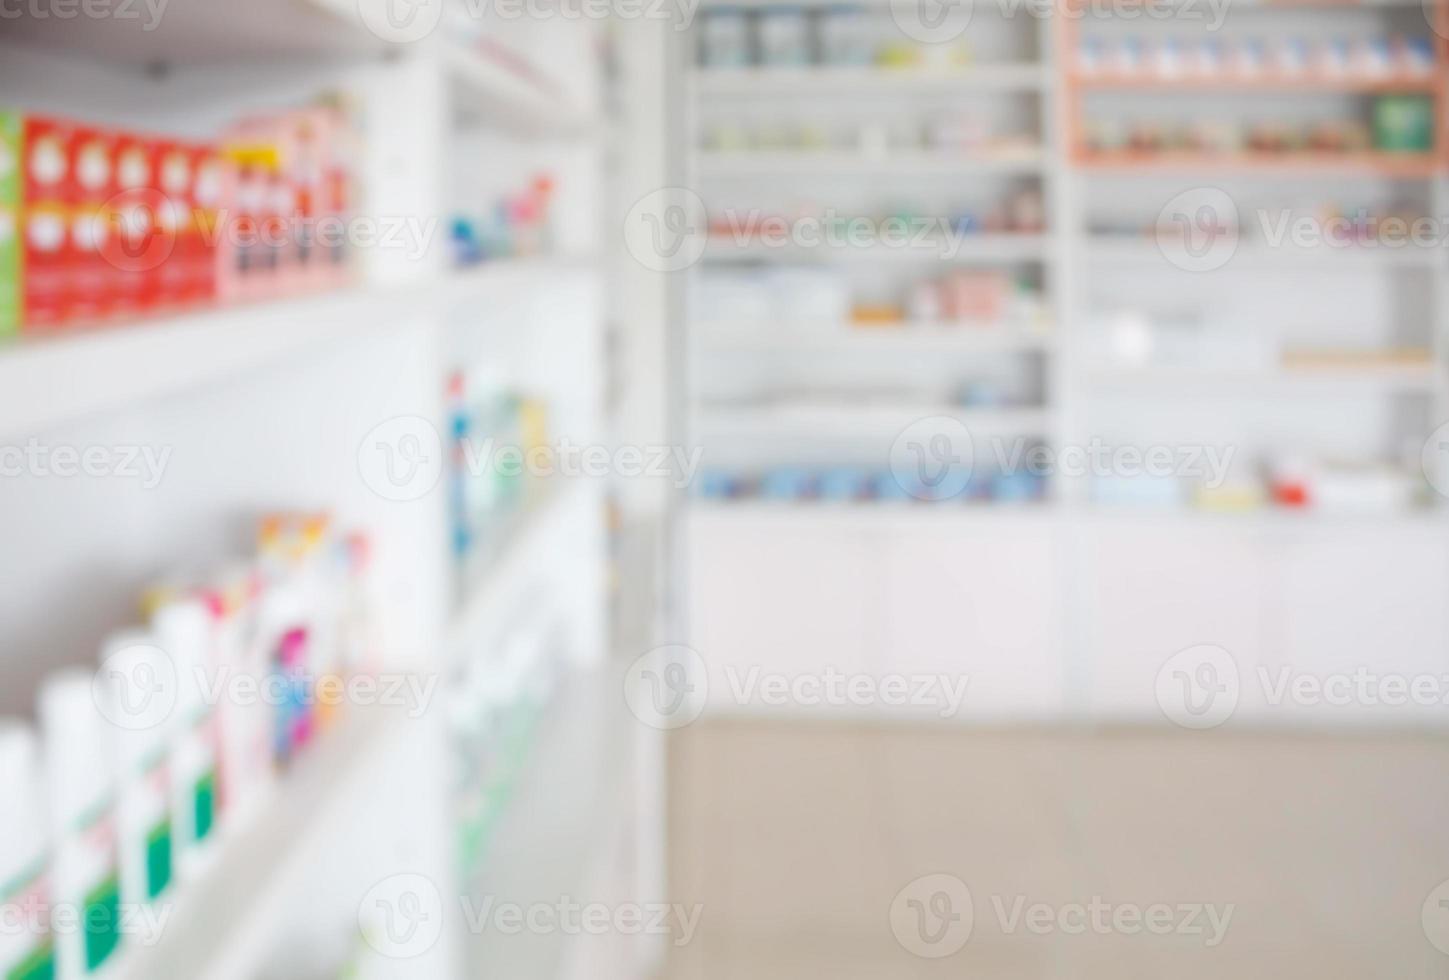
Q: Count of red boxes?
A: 5